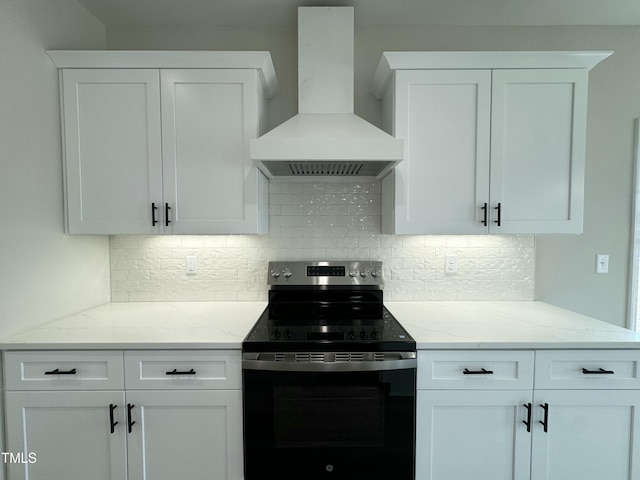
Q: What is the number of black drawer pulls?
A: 4